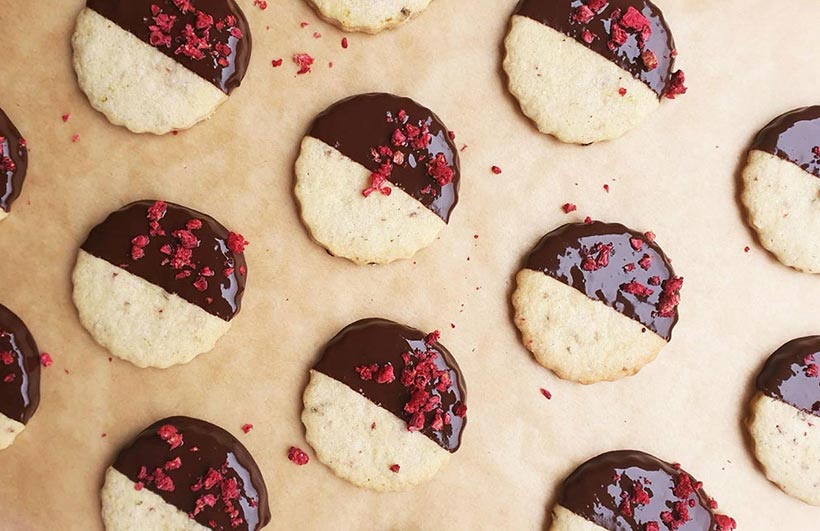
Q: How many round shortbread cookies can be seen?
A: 13